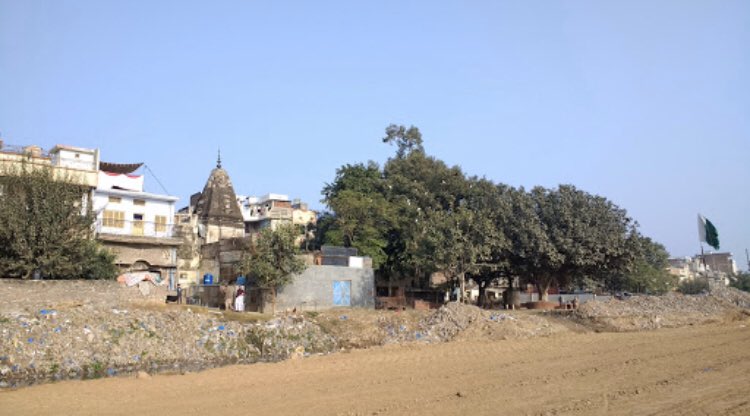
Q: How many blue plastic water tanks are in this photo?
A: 2